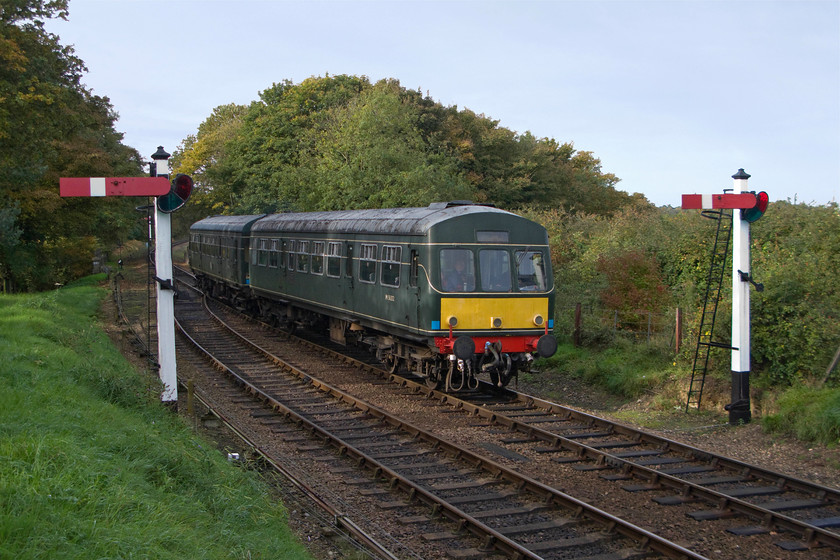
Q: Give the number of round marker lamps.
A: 3